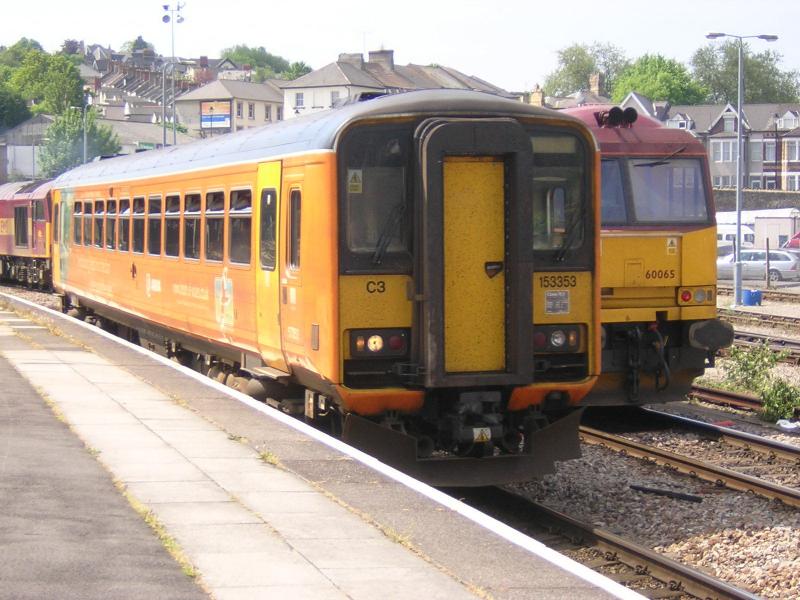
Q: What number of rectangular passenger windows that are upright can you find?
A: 11